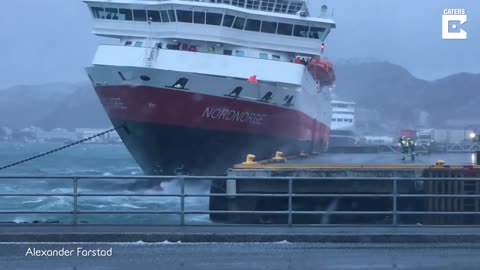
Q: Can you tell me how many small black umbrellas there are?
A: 0